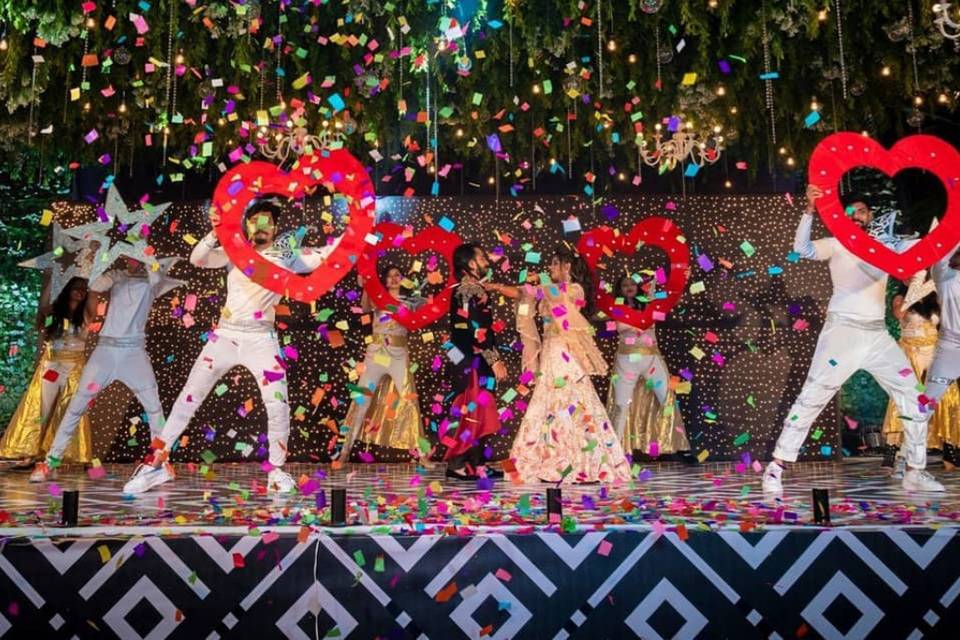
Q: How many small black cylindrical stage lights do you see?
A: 4